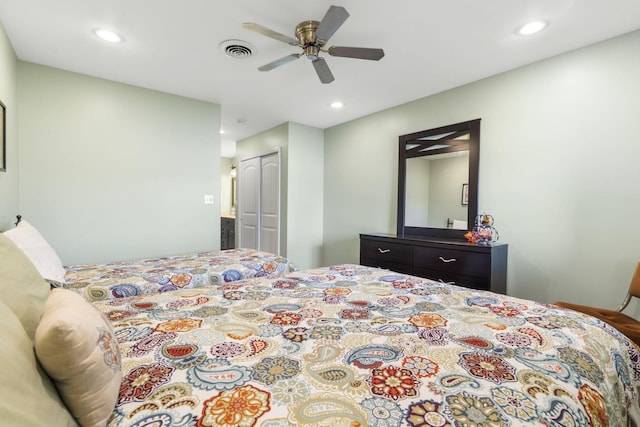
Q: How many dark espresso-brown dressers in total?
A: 1